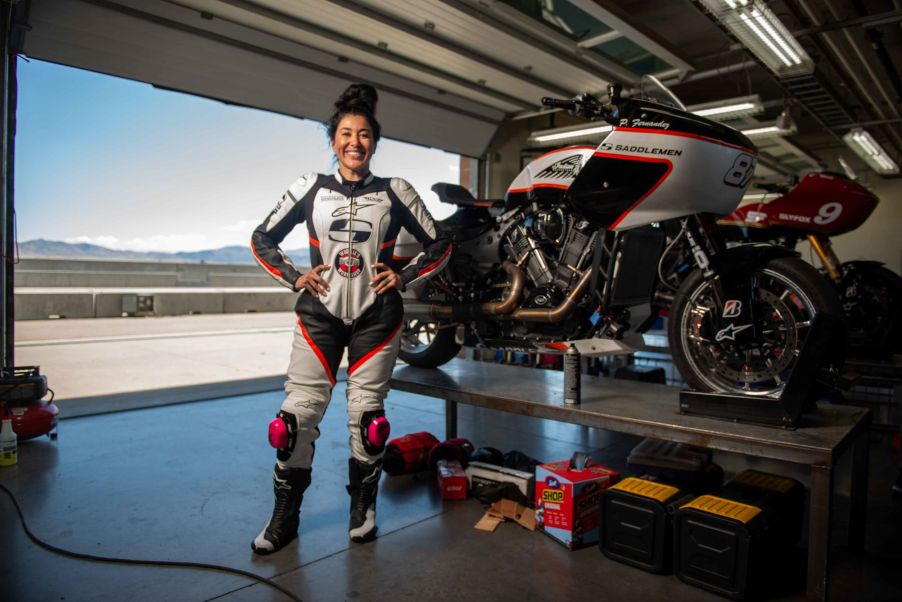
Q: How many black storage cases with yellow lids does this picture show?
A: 2